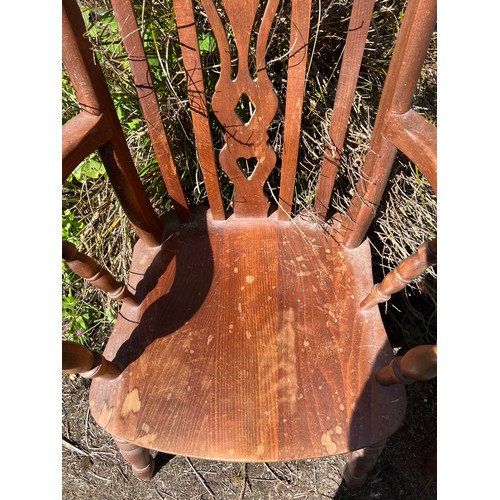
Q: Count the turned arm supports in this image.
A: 4